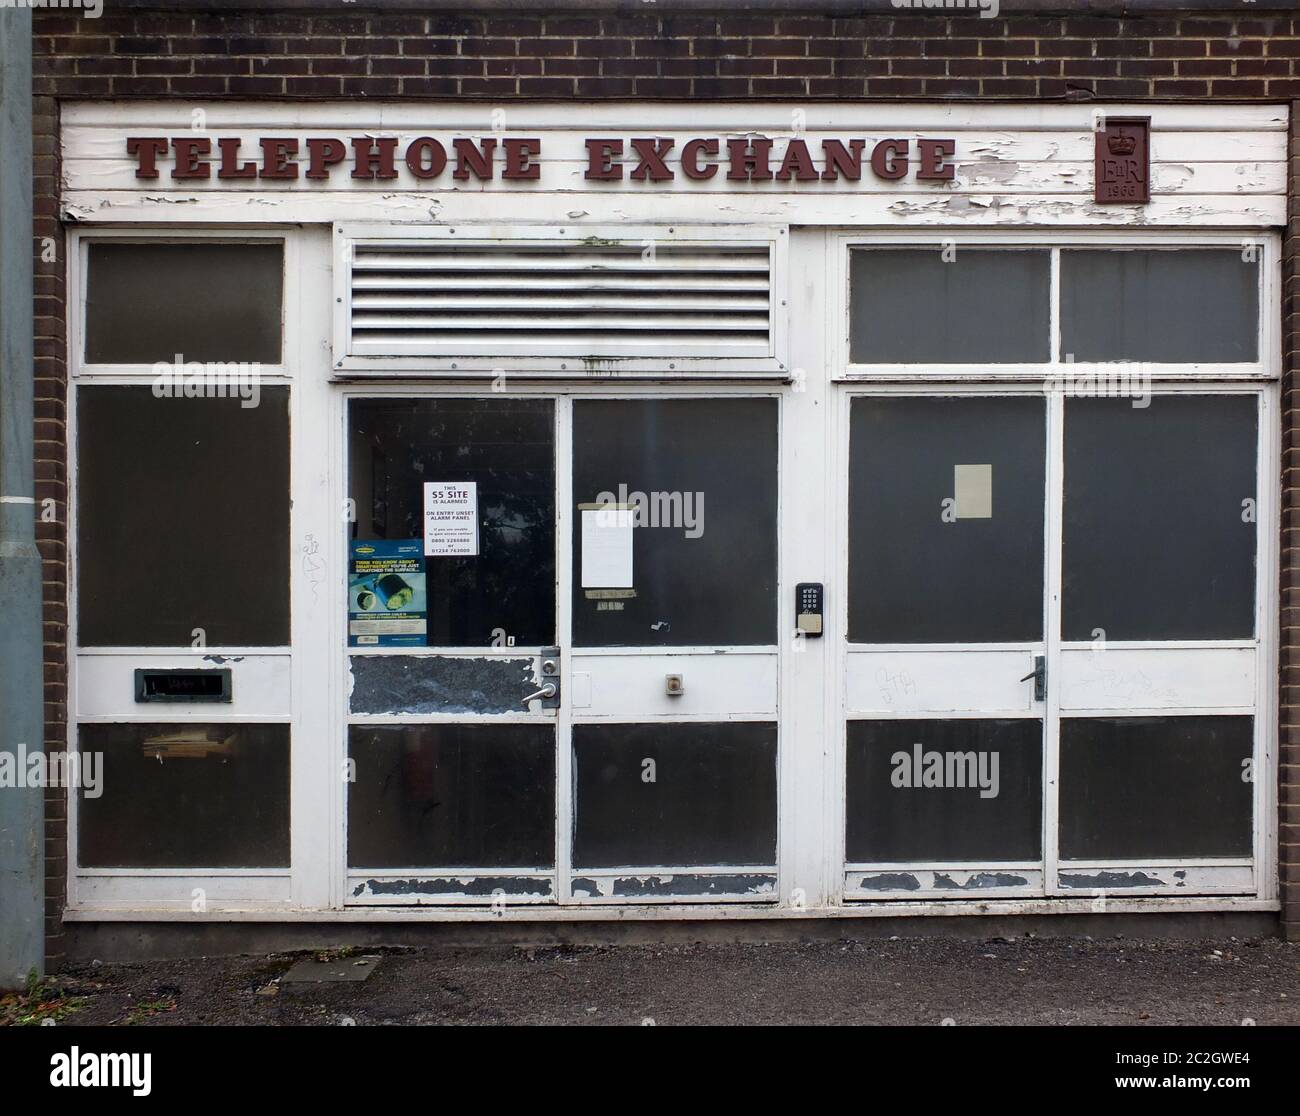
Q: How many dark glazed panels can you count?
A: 13